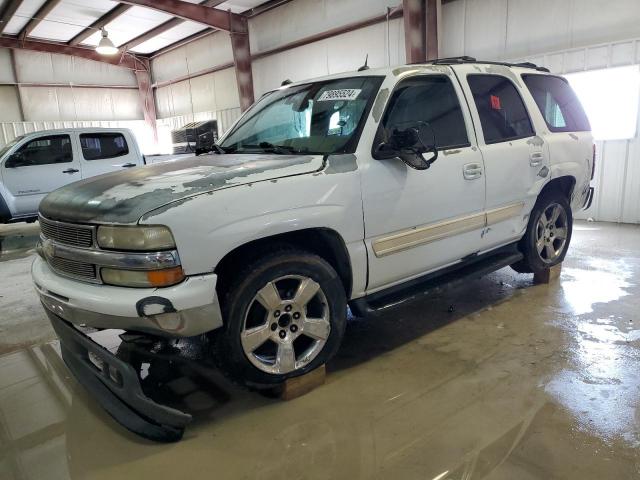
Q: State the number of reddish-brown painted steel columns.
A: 3